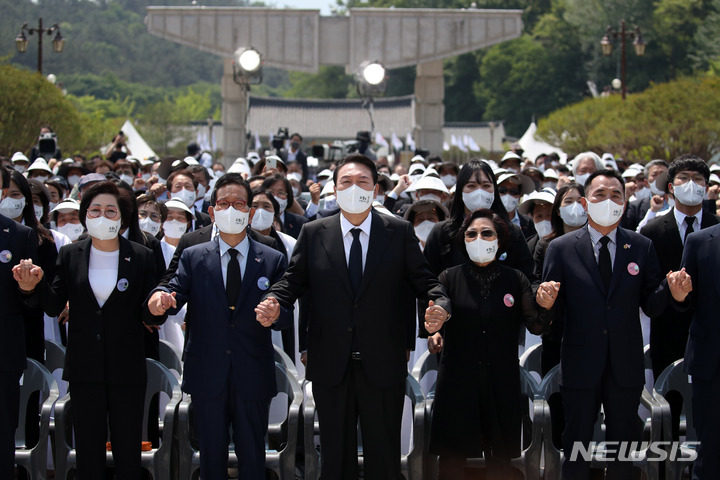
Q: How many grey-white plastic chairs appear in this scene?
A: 13